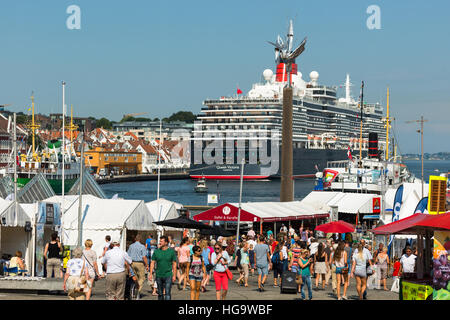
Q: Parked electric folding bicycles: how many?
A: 0